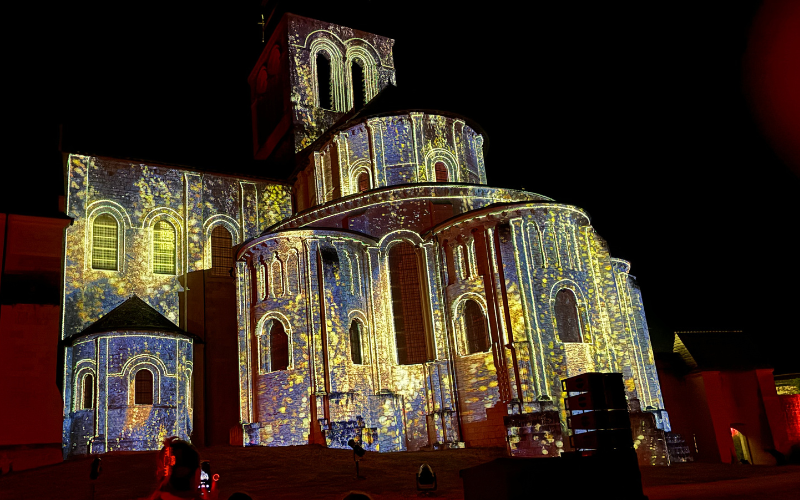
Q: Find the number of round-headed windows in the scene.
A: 14